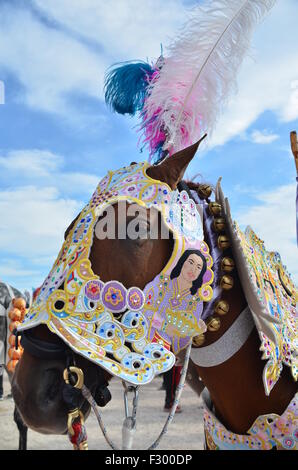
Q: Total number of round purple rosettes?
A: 3